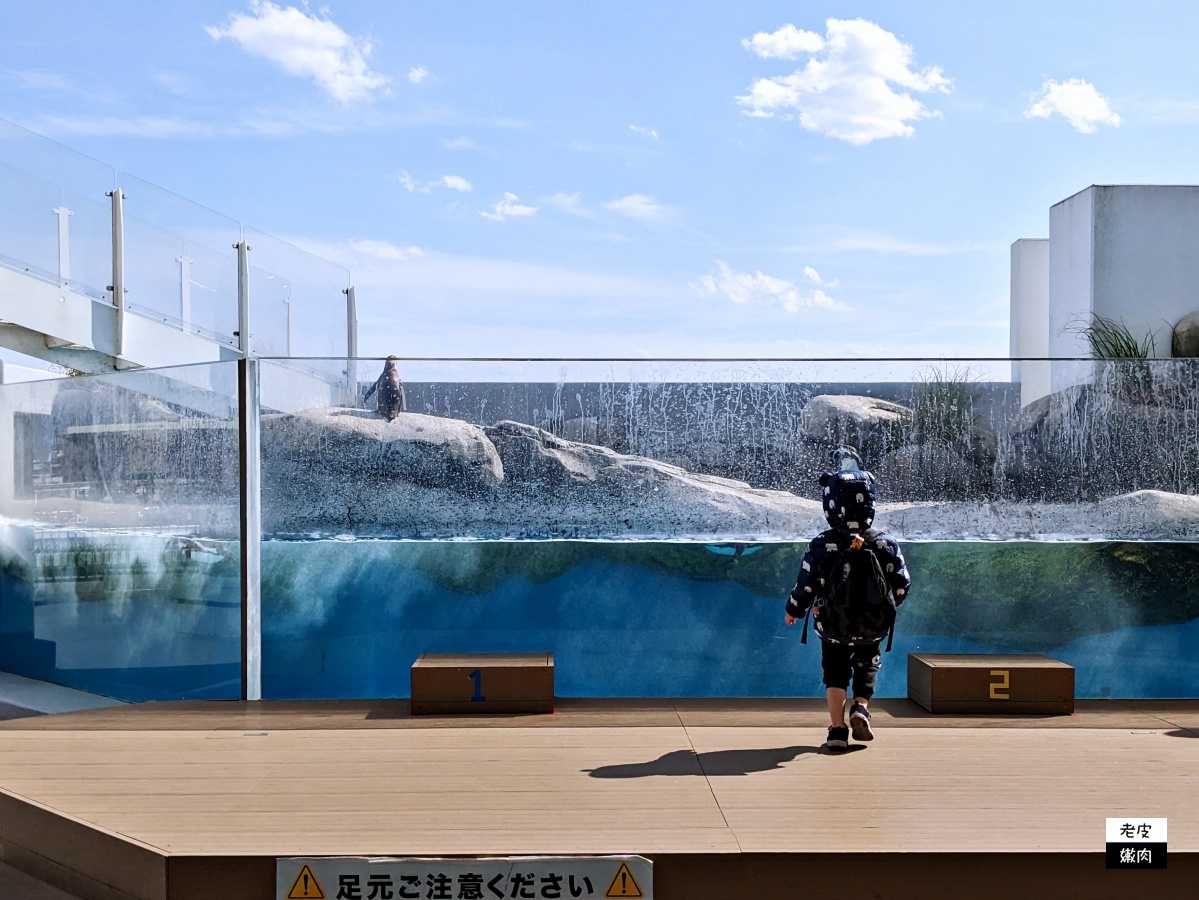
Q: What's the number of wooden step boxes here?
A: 2